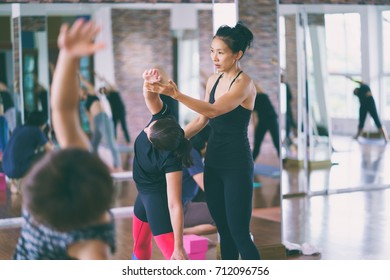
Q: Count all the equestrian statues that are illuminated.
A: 0